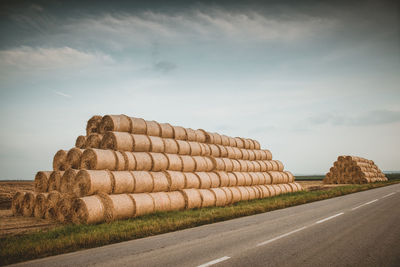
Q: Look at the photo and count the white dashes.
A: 5